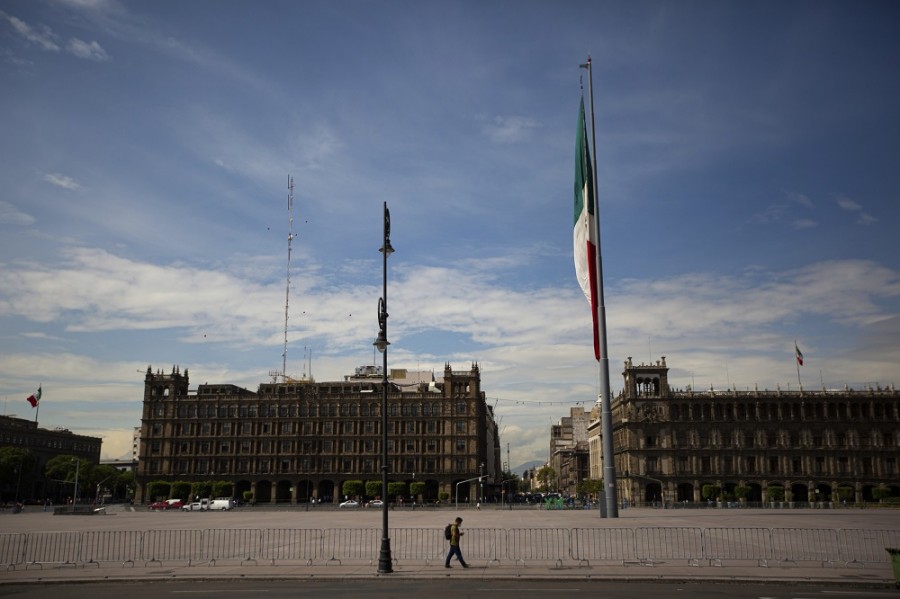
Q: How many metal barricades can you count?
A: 15